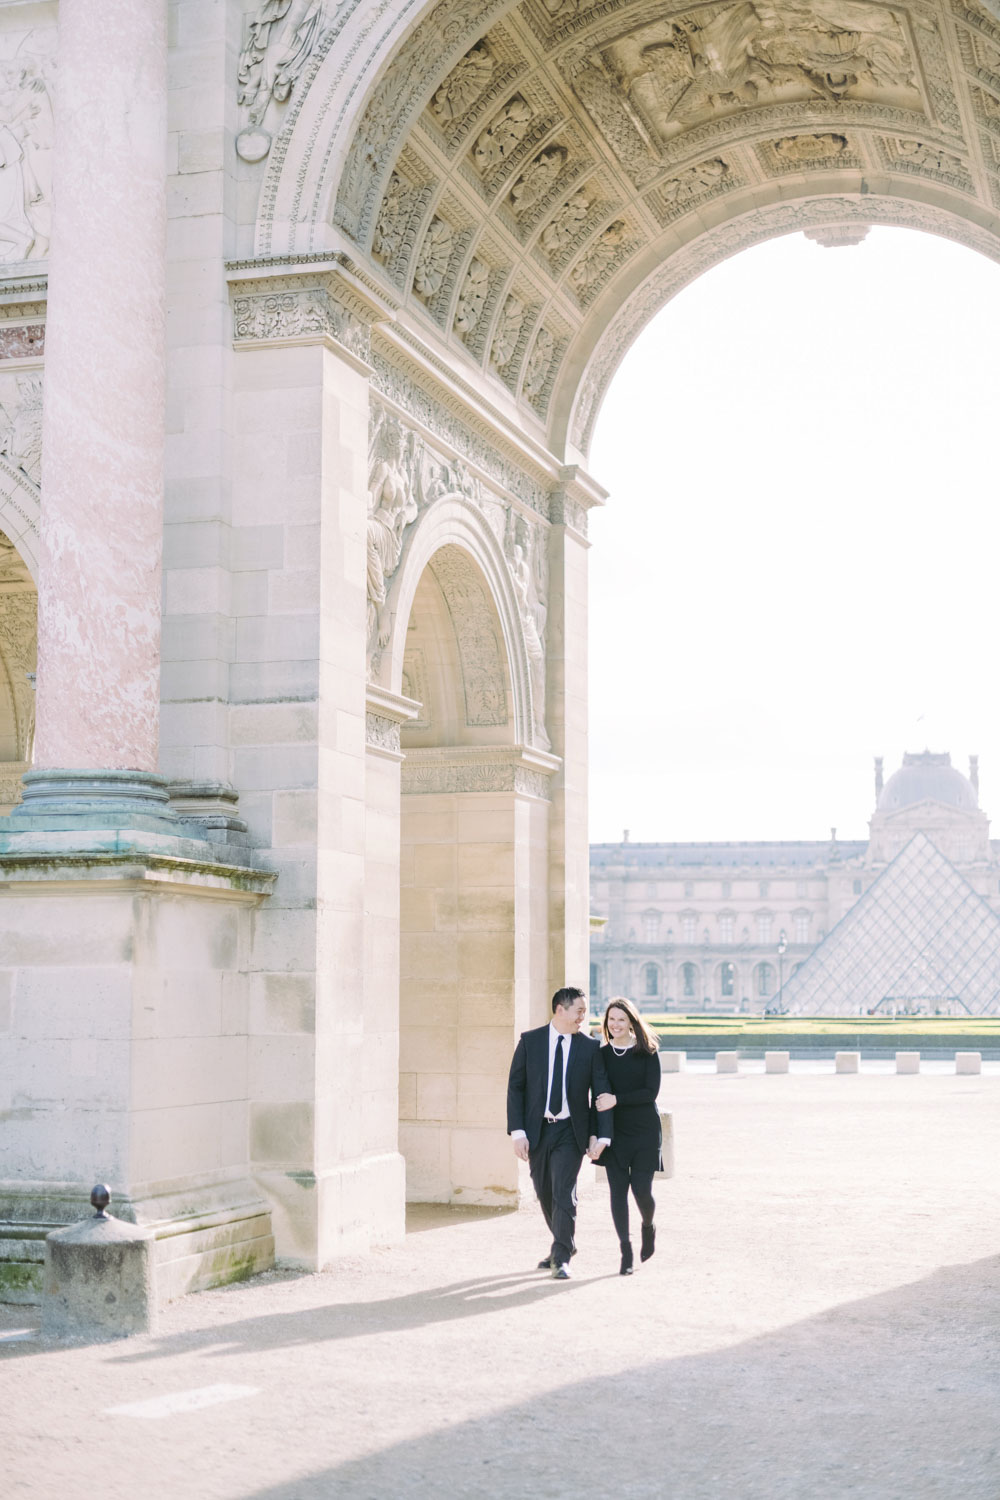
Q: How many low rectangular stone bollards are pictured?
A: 6